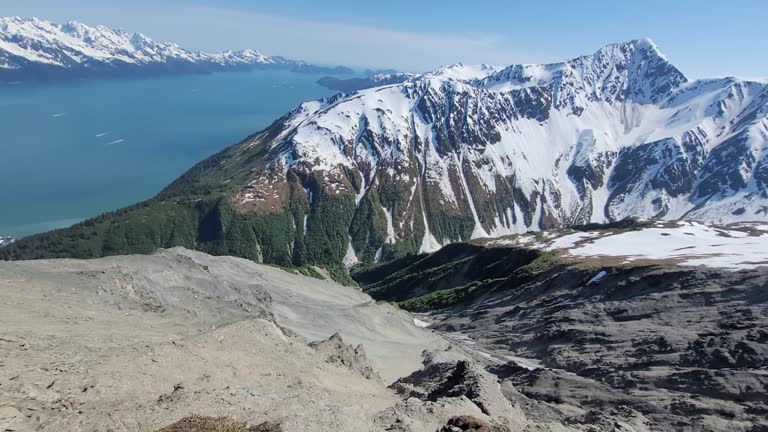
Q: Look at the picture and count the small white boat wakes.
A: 3